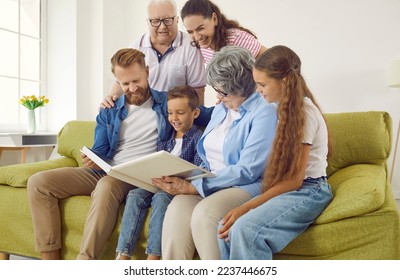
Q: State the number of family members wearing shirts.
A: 6